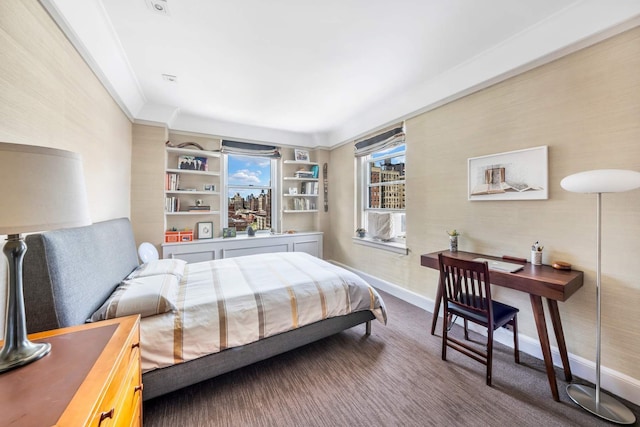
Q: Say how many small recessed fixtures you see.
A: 2